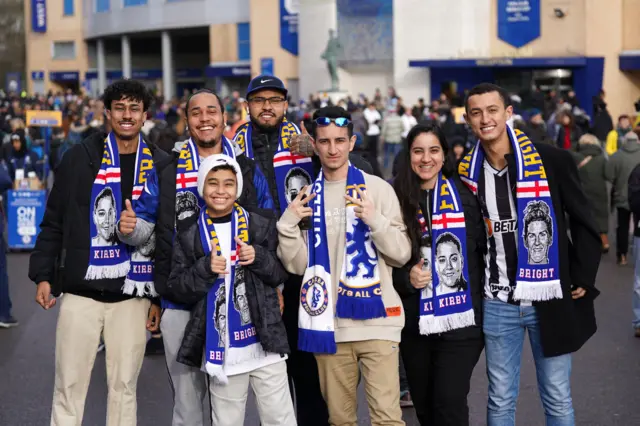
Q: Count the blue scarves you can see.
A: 7